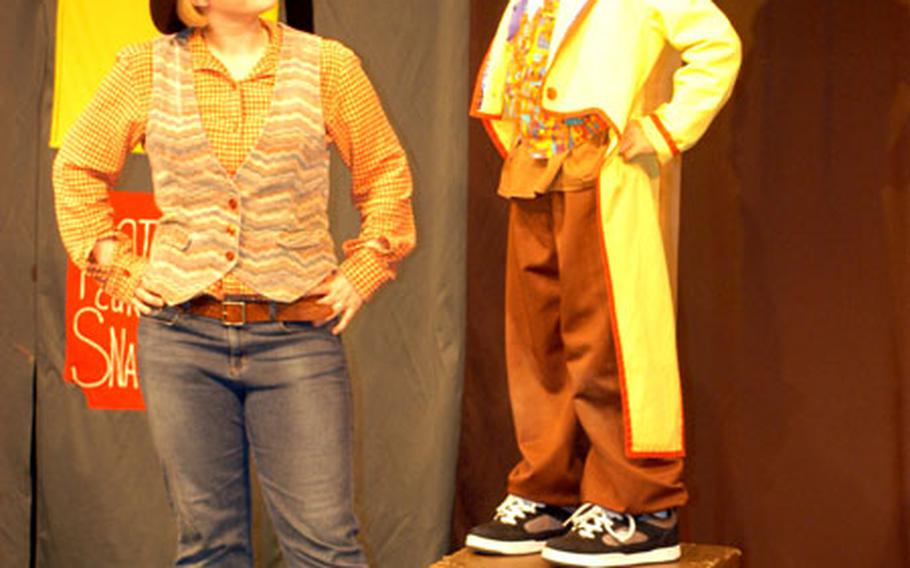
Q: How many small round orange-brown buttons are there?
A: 4